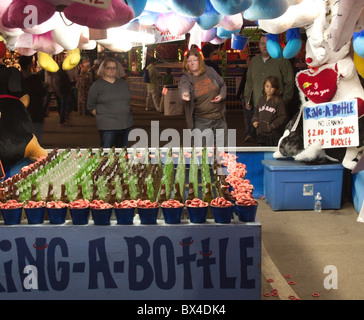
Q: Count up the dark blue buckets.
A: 11